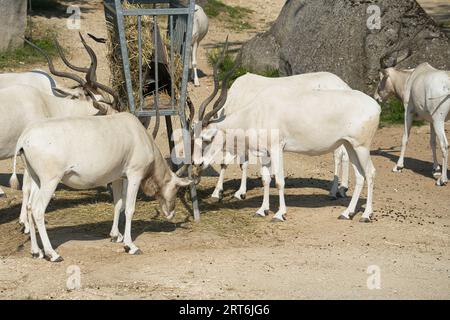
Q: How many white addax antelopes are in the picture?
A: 7